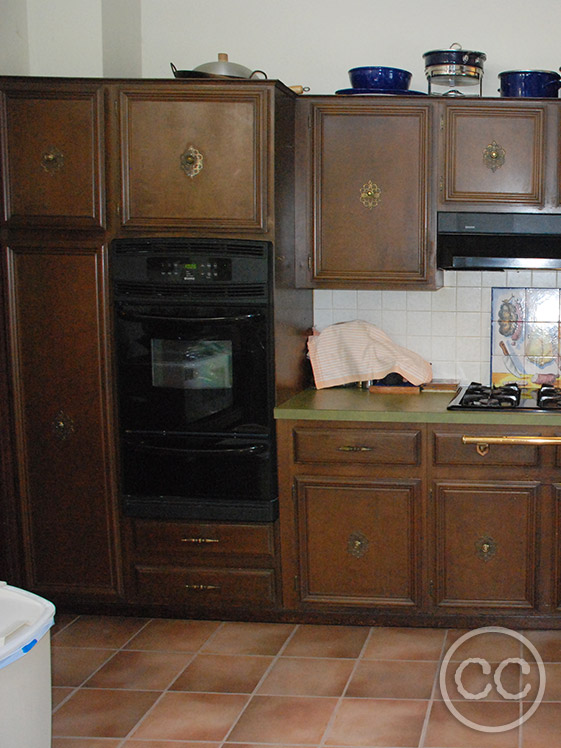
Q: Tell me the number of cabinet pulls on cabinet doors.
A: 7